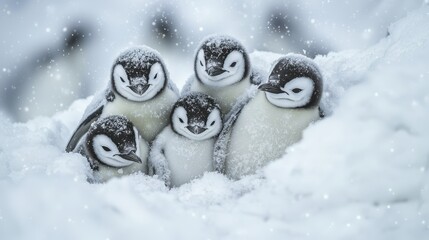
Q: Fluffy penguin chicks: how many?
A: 5